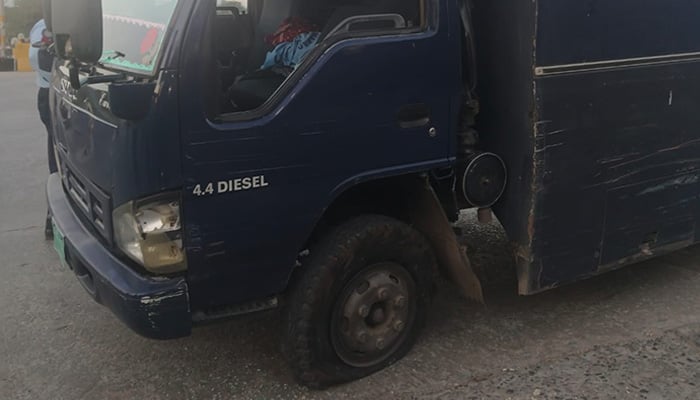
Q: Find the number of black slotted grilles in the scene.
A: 1